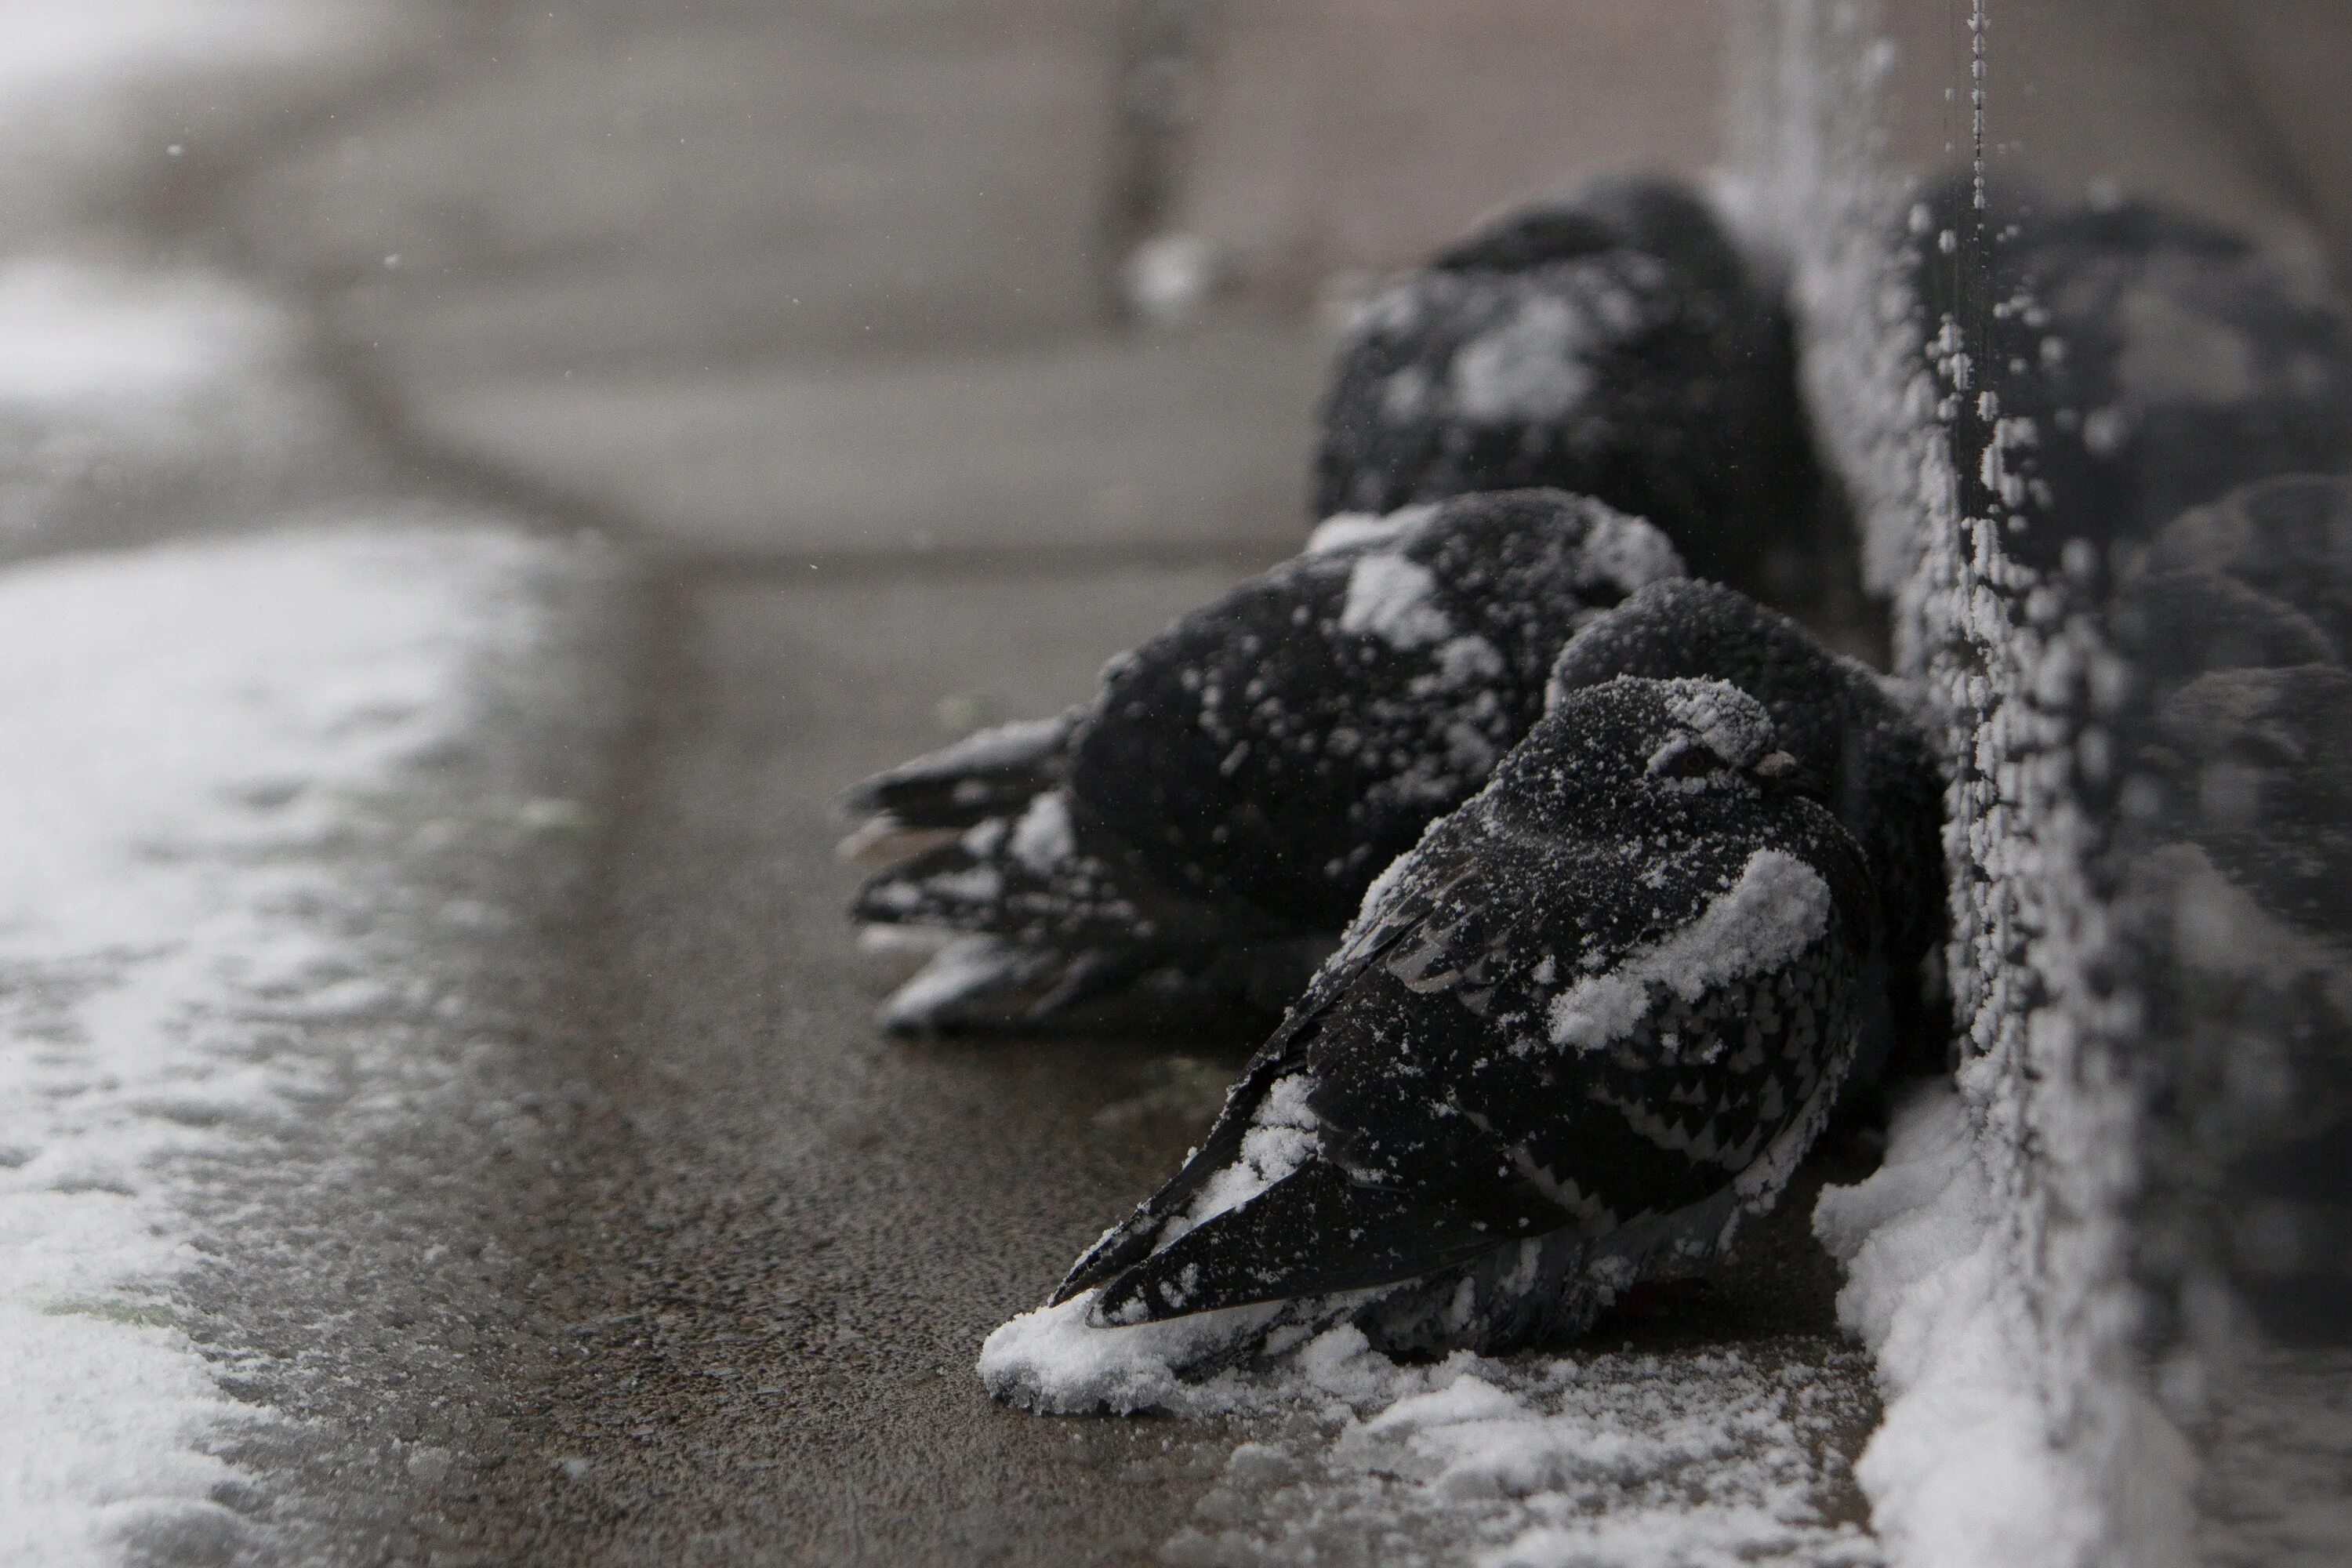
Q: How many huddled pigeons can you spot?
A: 4